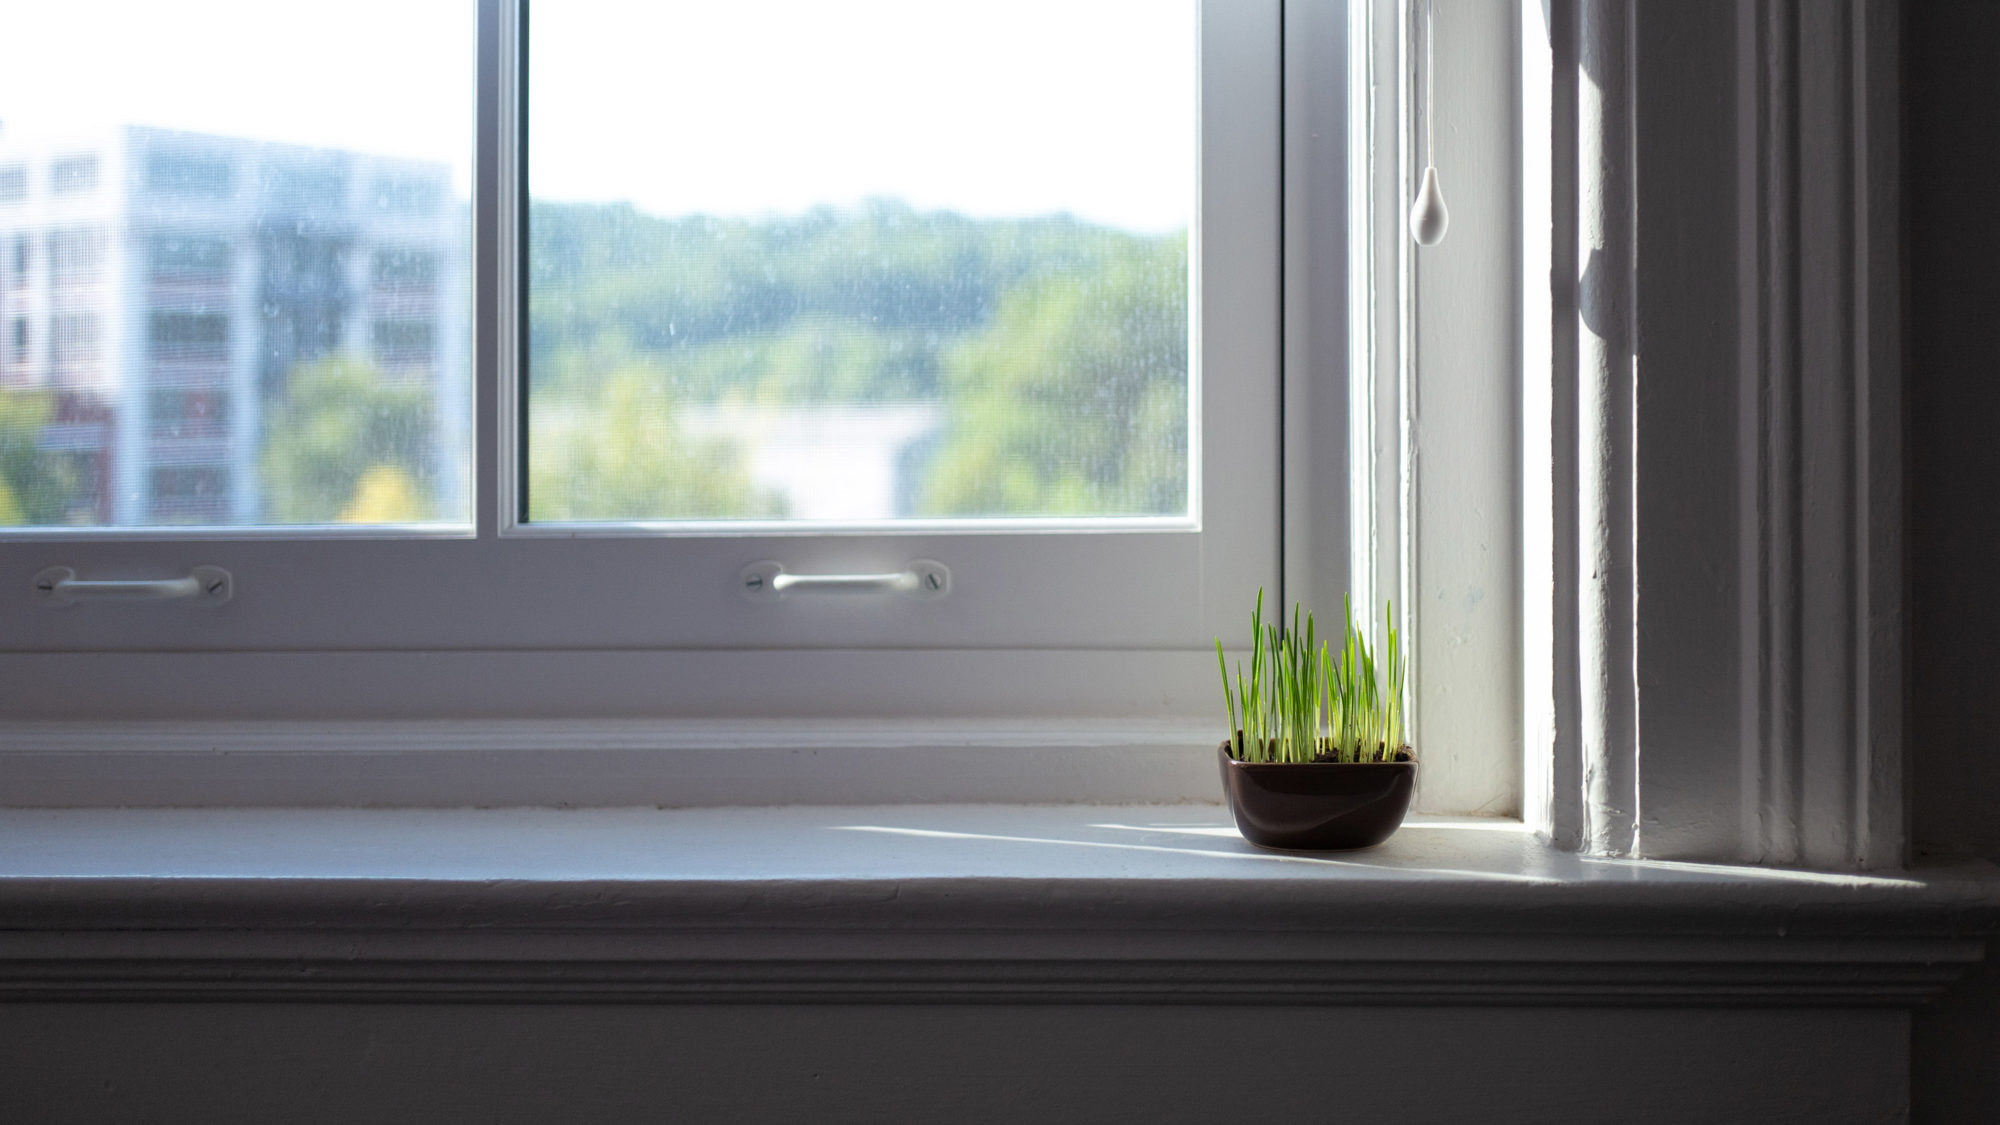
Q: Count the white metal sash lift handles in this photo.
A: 2